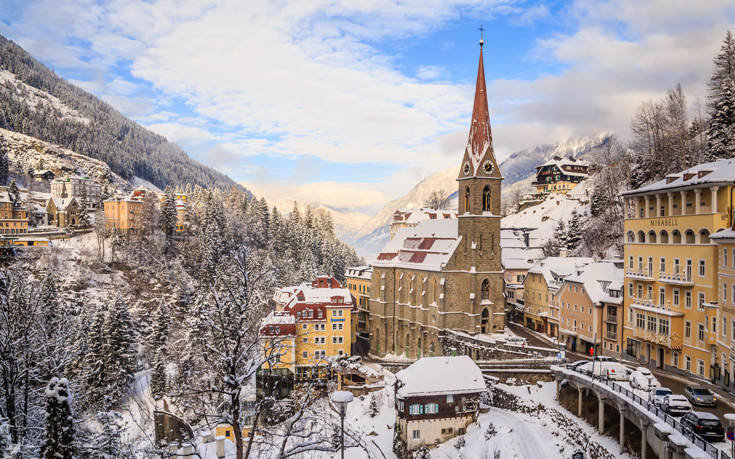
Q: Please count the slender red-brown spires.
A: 1